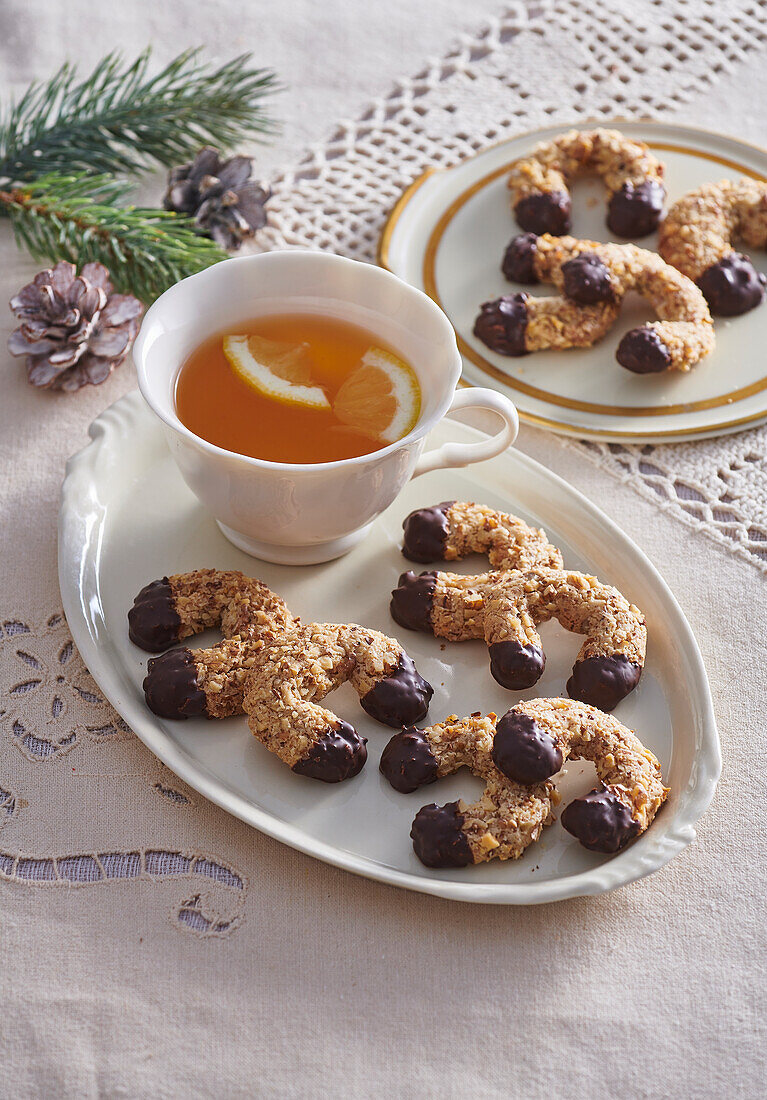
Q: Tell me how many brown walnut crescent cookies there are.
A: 10